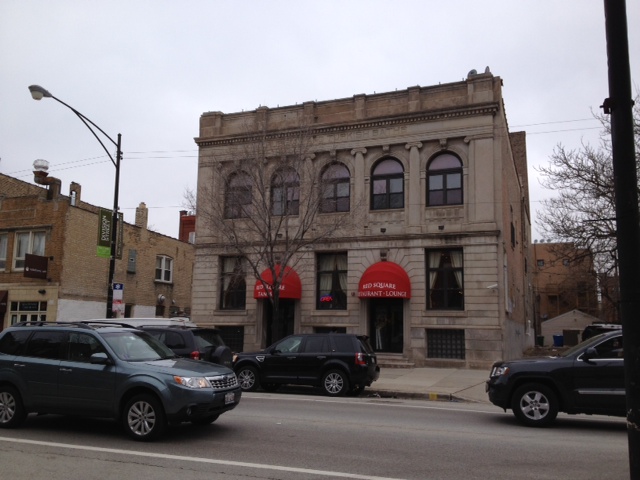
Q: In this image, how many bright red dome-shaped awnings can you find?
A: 2